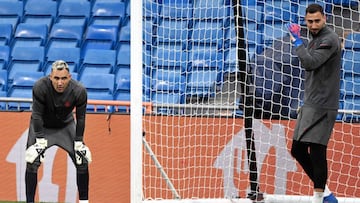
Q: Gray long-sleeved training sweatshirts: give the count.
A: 2